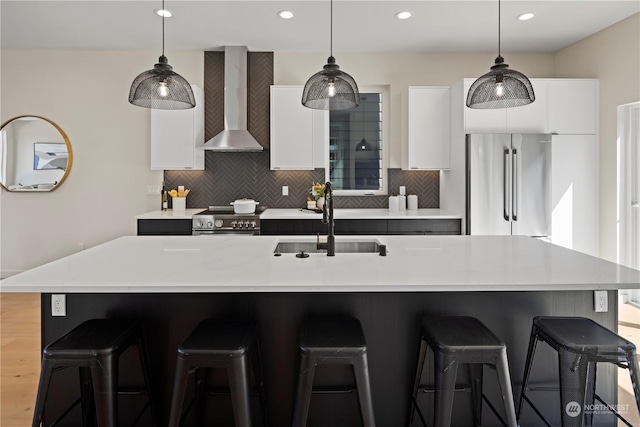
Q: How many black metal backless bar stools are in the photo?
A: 5